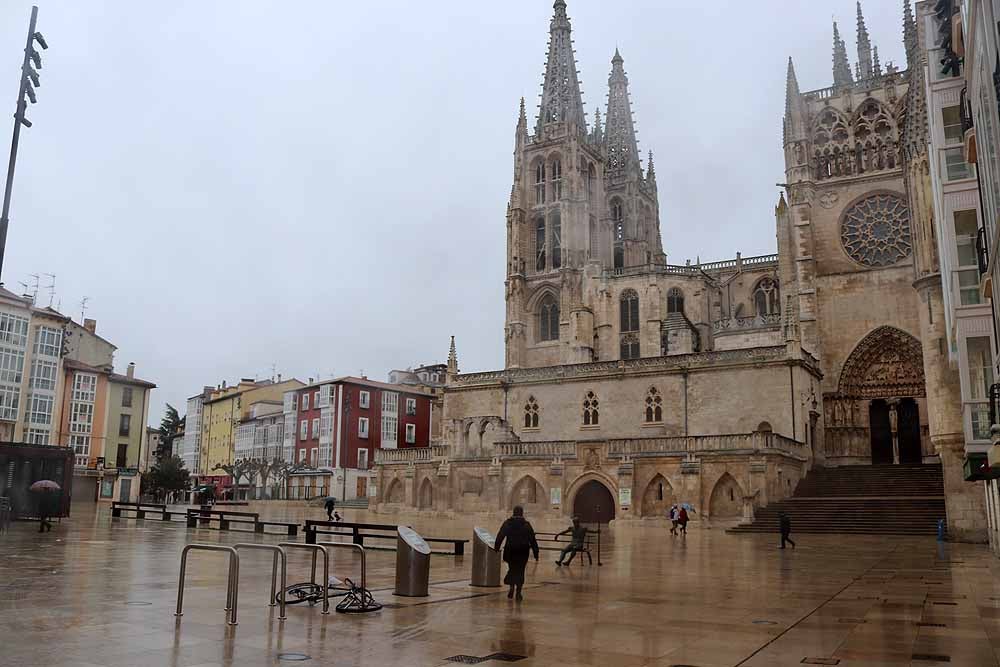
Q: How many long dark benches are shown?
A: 3